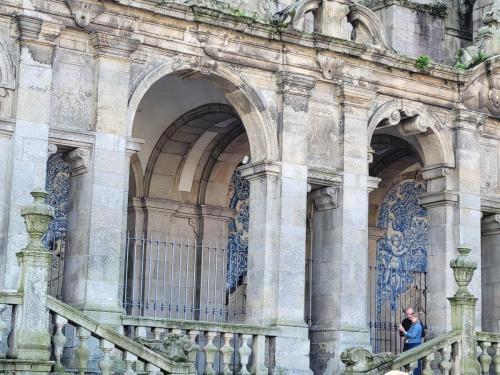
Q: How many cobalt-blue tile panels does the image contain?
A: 3